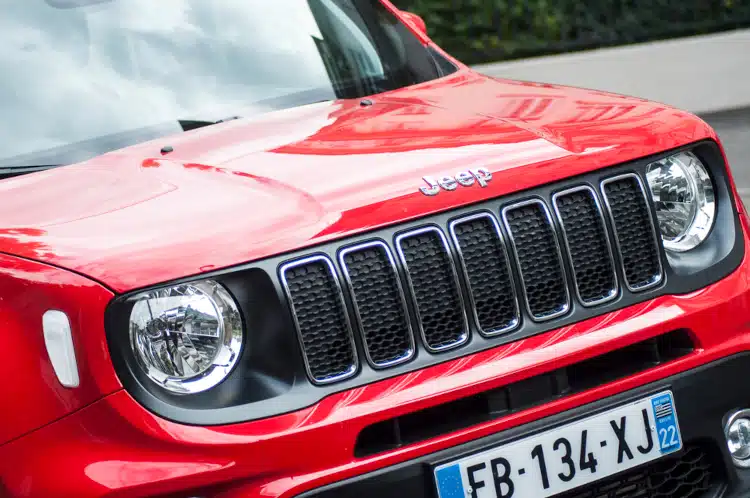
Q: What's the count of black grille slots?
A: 7